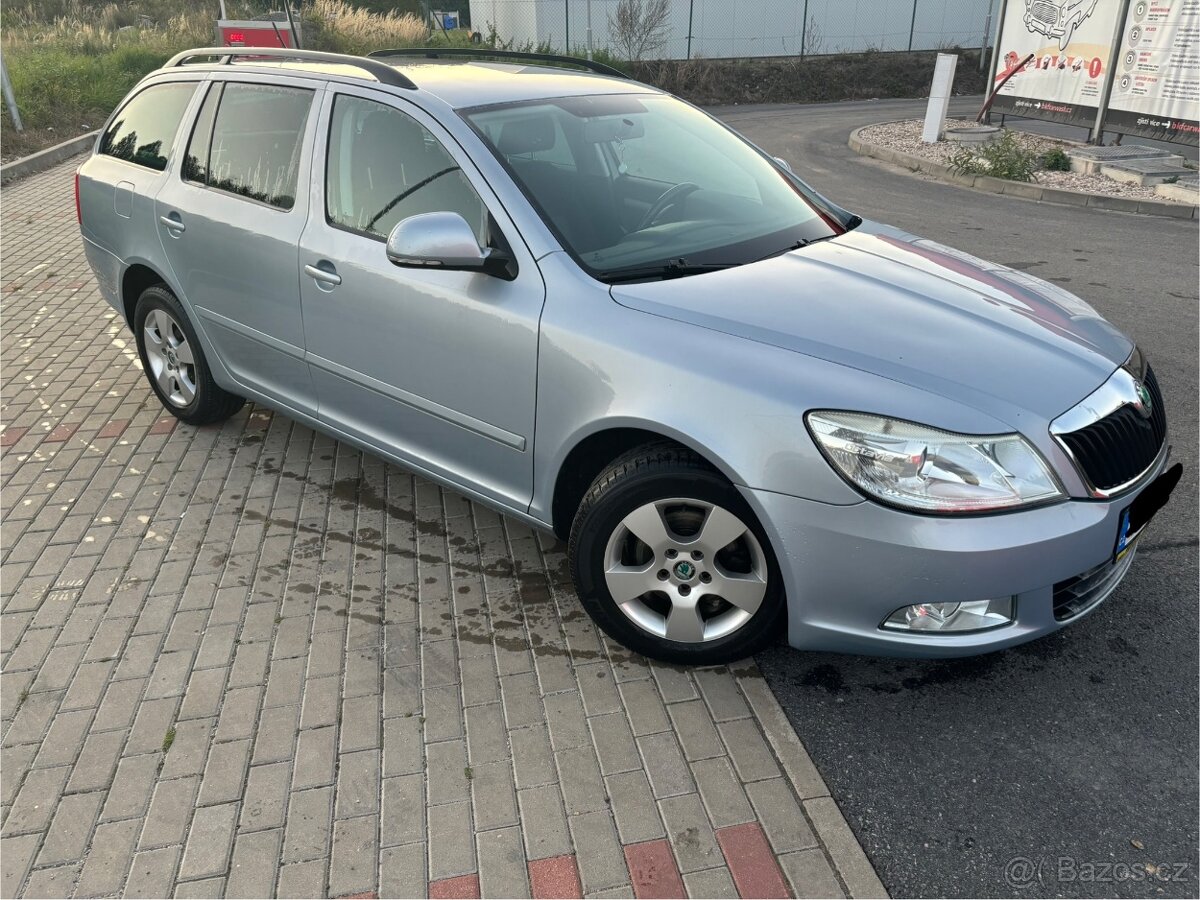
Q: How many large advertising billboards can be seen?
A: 2